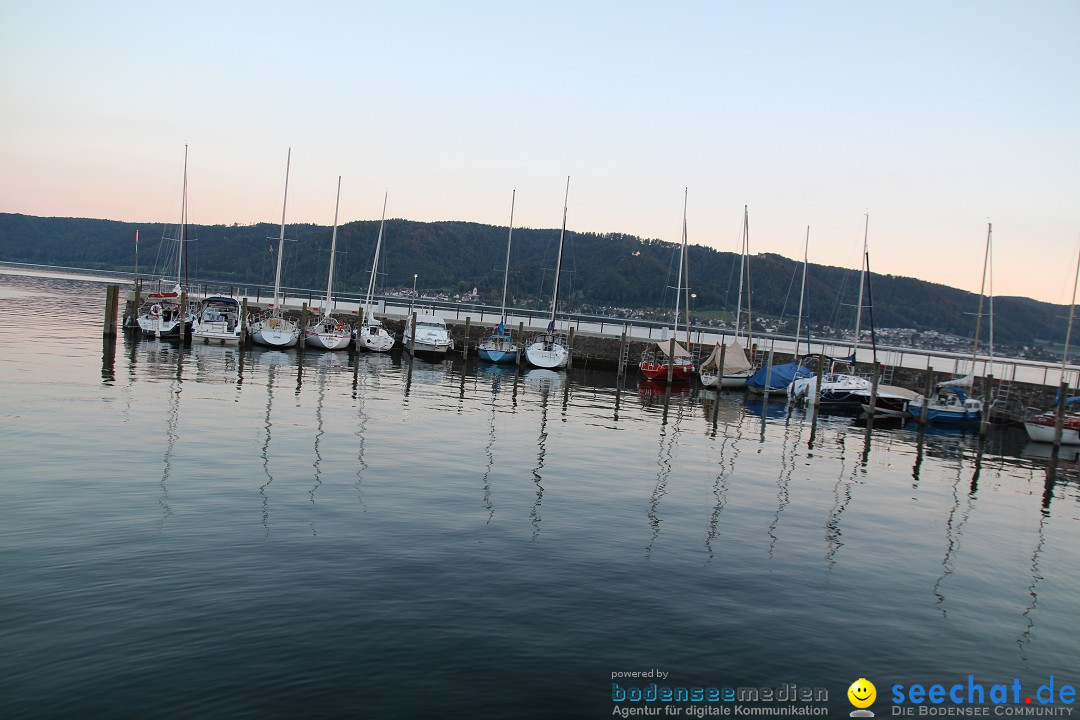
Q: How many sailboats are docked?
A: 12